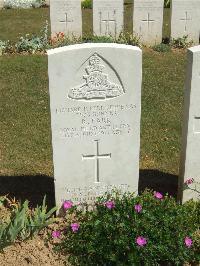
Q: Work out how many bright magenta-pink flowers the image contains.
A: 8